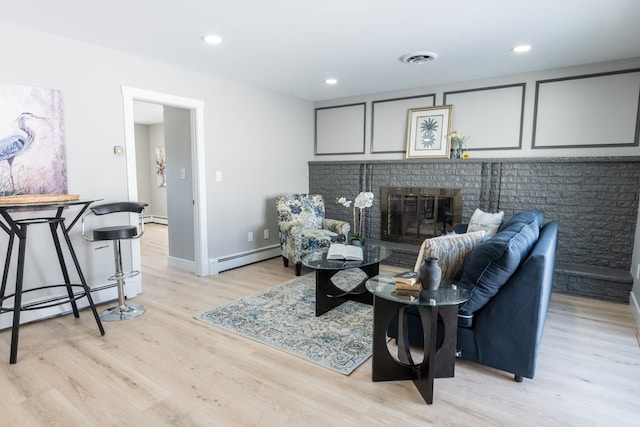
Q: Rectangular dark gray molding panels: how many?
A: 4